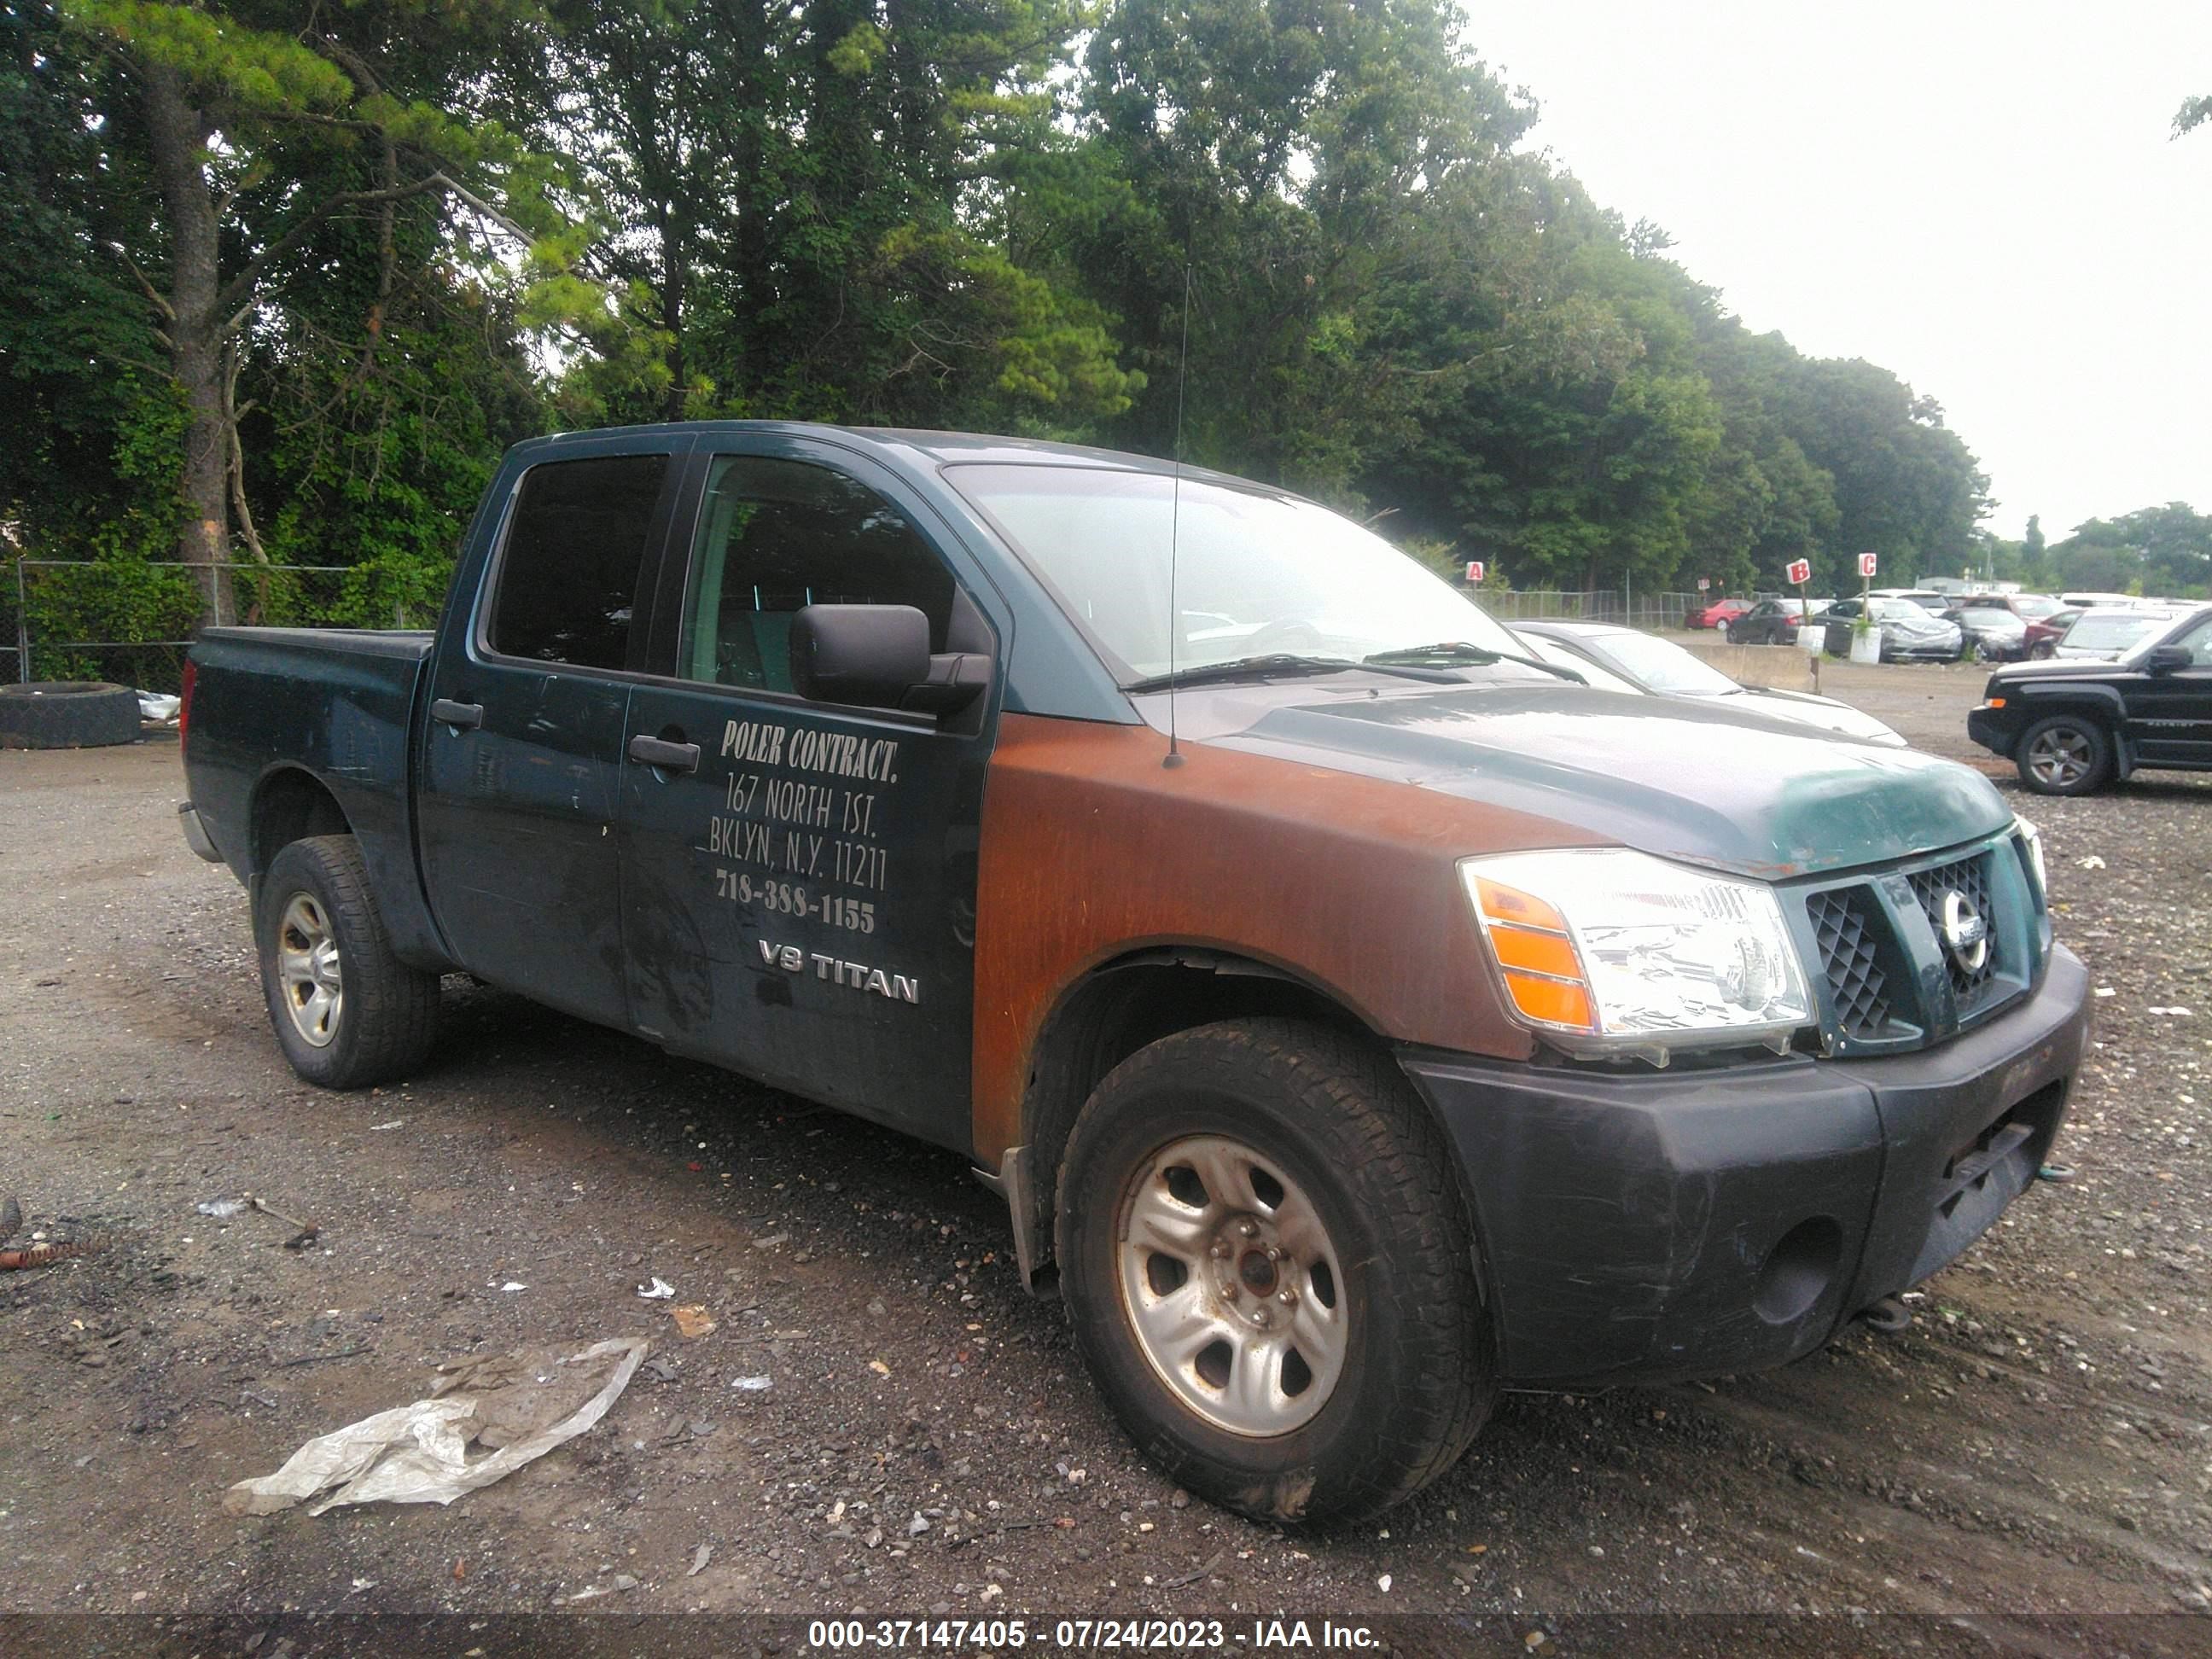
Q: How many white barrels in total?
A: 2